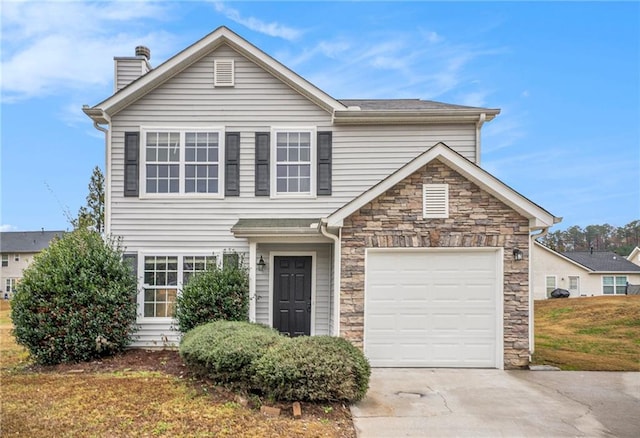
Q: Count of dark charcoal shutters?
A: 6